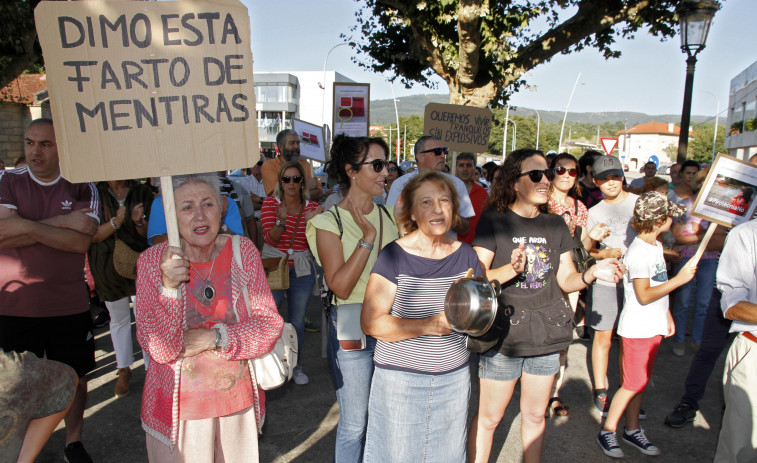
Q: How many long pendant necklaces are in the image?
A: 1